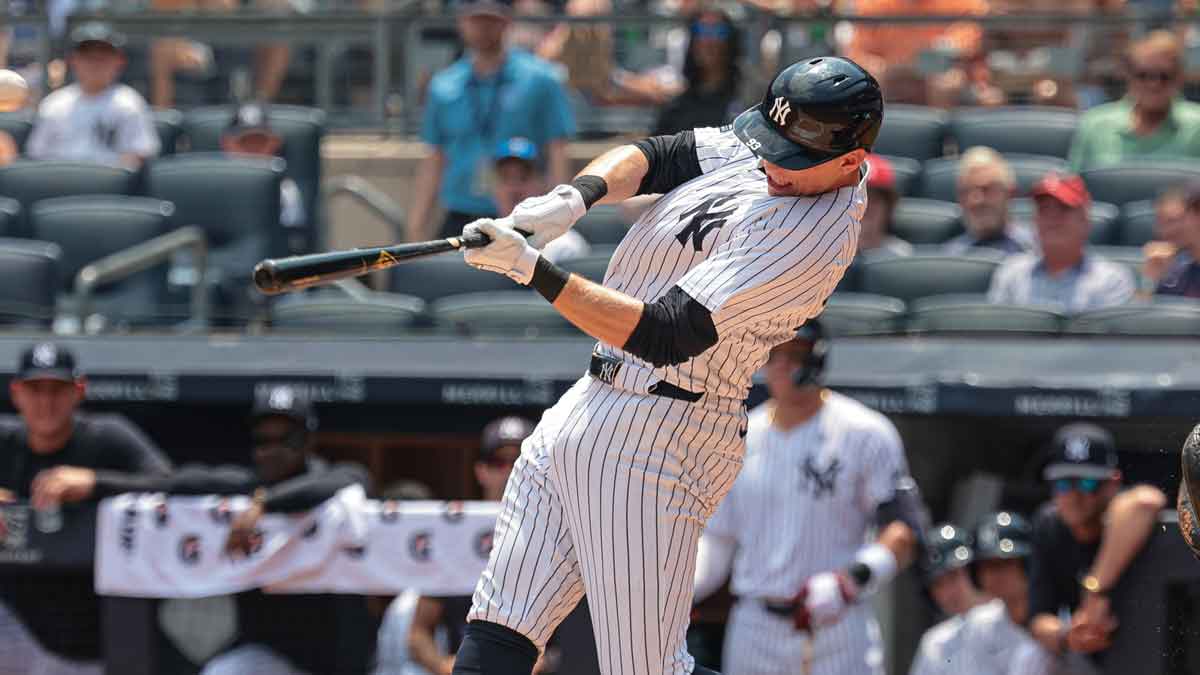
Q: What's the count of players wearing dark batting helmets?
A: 4